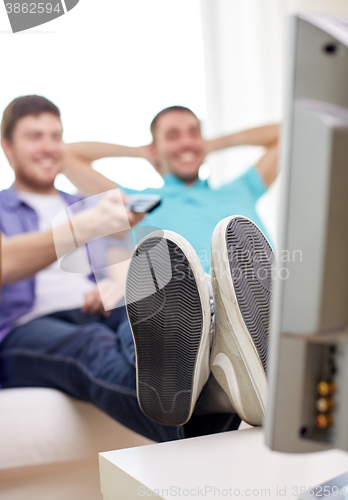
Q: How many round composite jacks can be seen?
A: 3